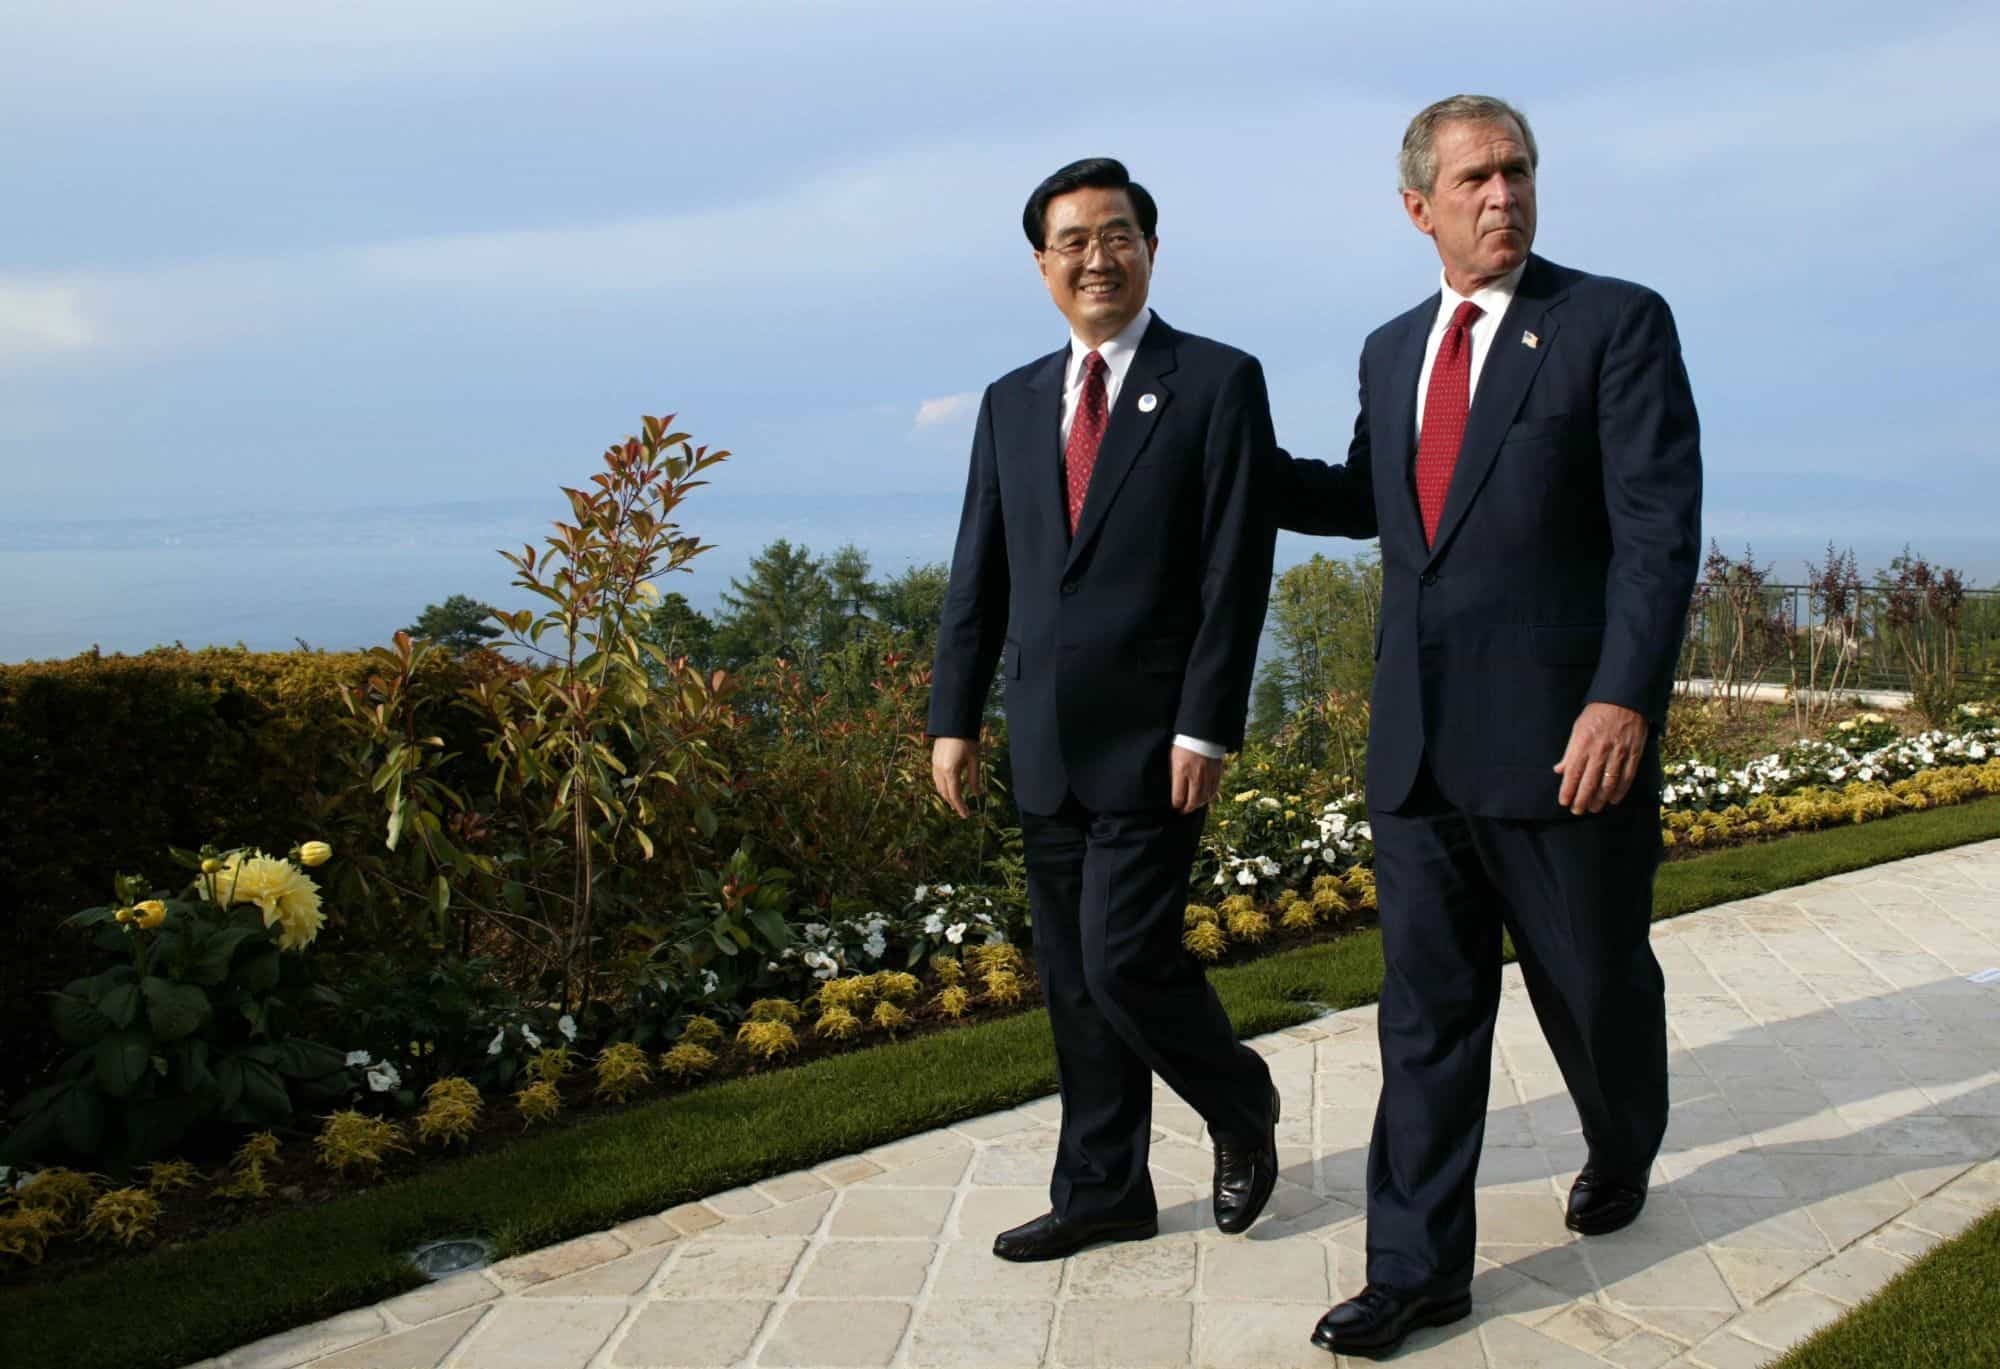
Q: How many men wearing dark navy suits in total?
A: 2